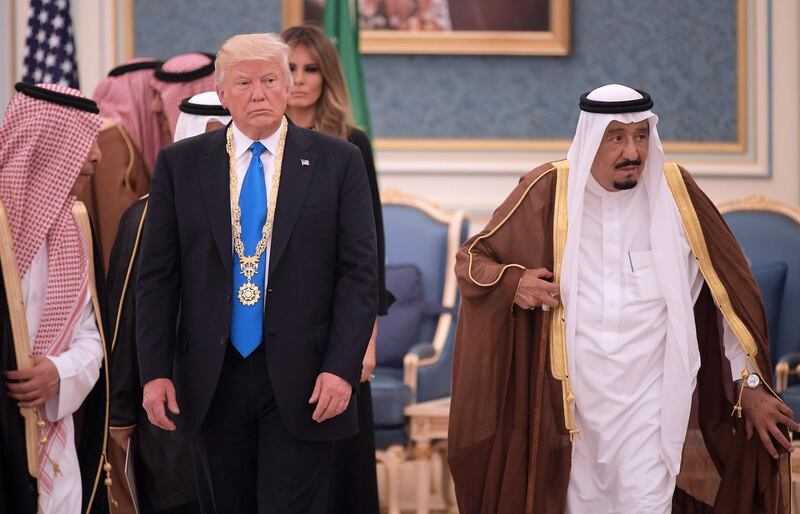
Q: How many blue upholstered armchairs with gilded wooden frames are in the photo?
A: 2